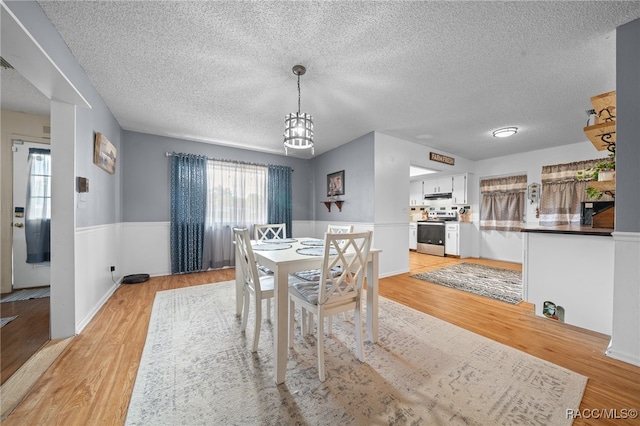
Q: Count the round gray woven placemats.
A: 4